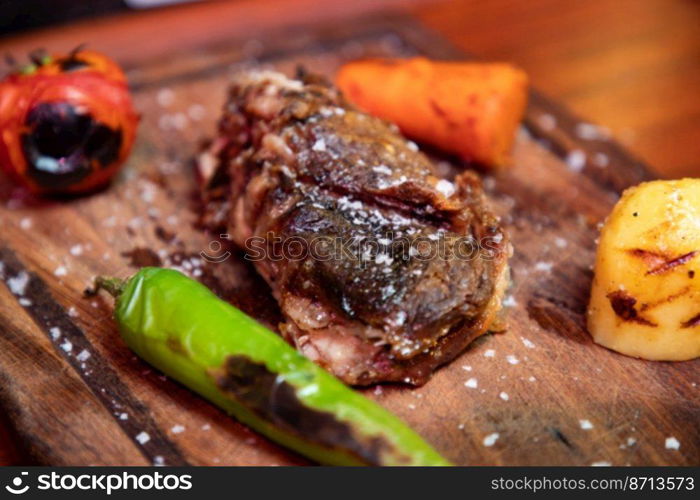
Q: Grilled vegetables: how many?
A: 4